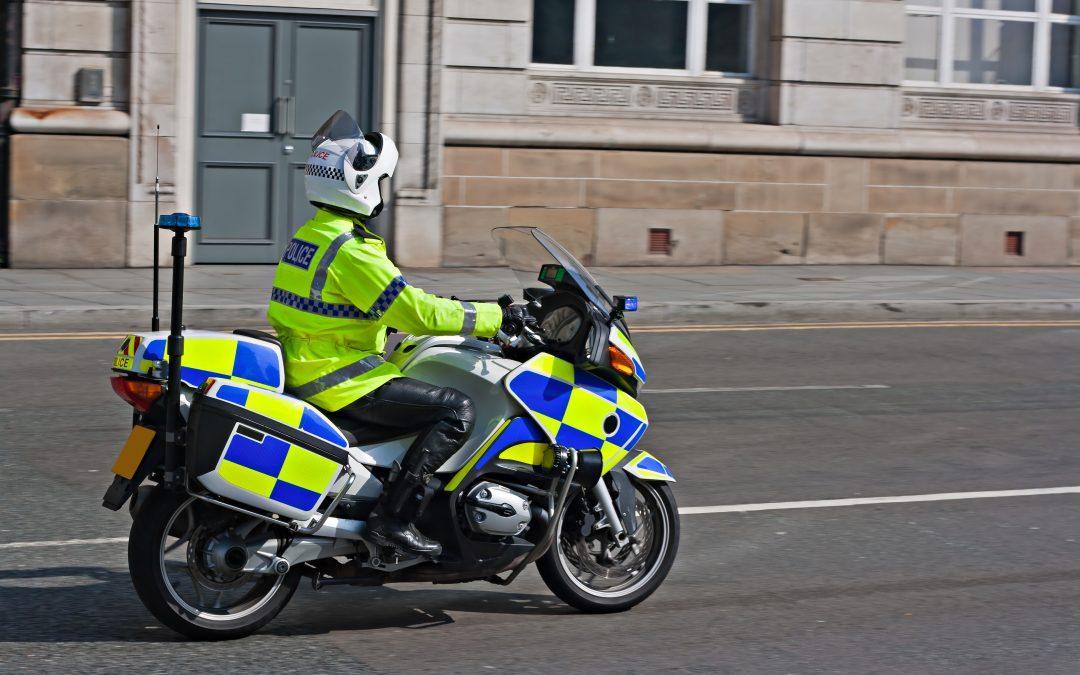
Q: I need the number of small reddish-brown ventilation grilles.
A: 2